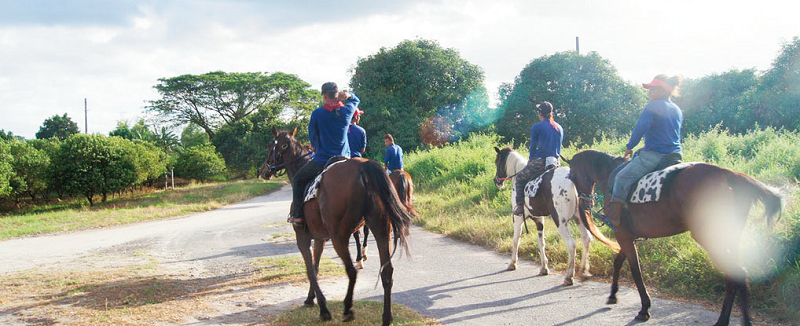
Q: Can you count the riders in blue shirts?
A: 5